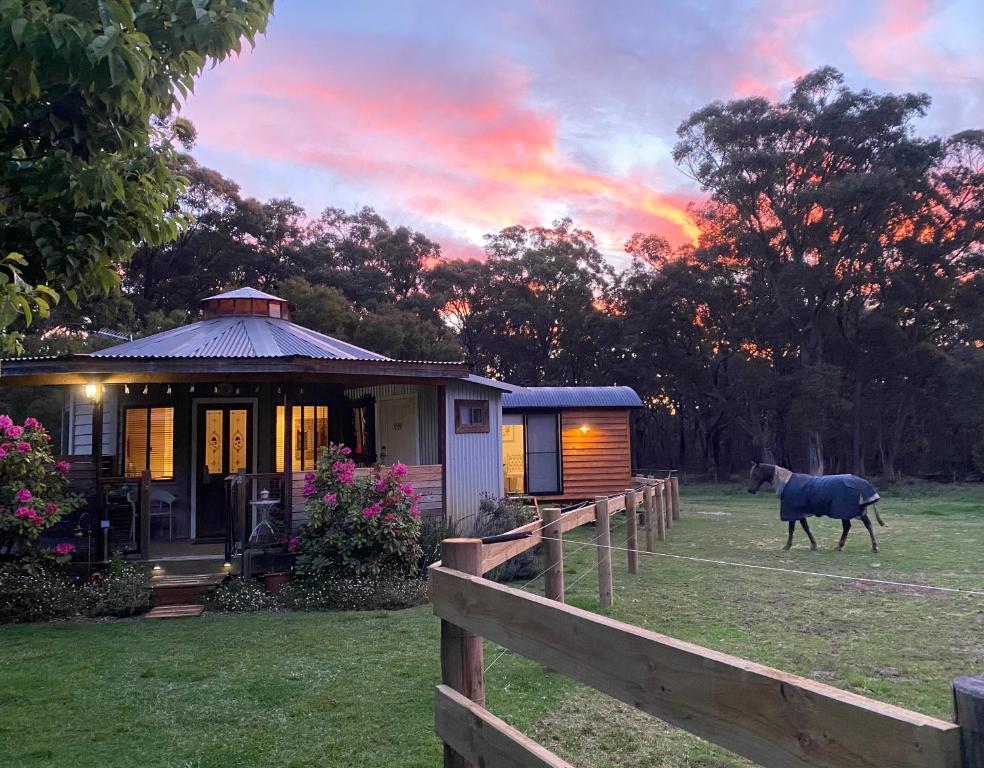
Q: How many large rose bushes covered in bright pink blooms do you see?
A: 2